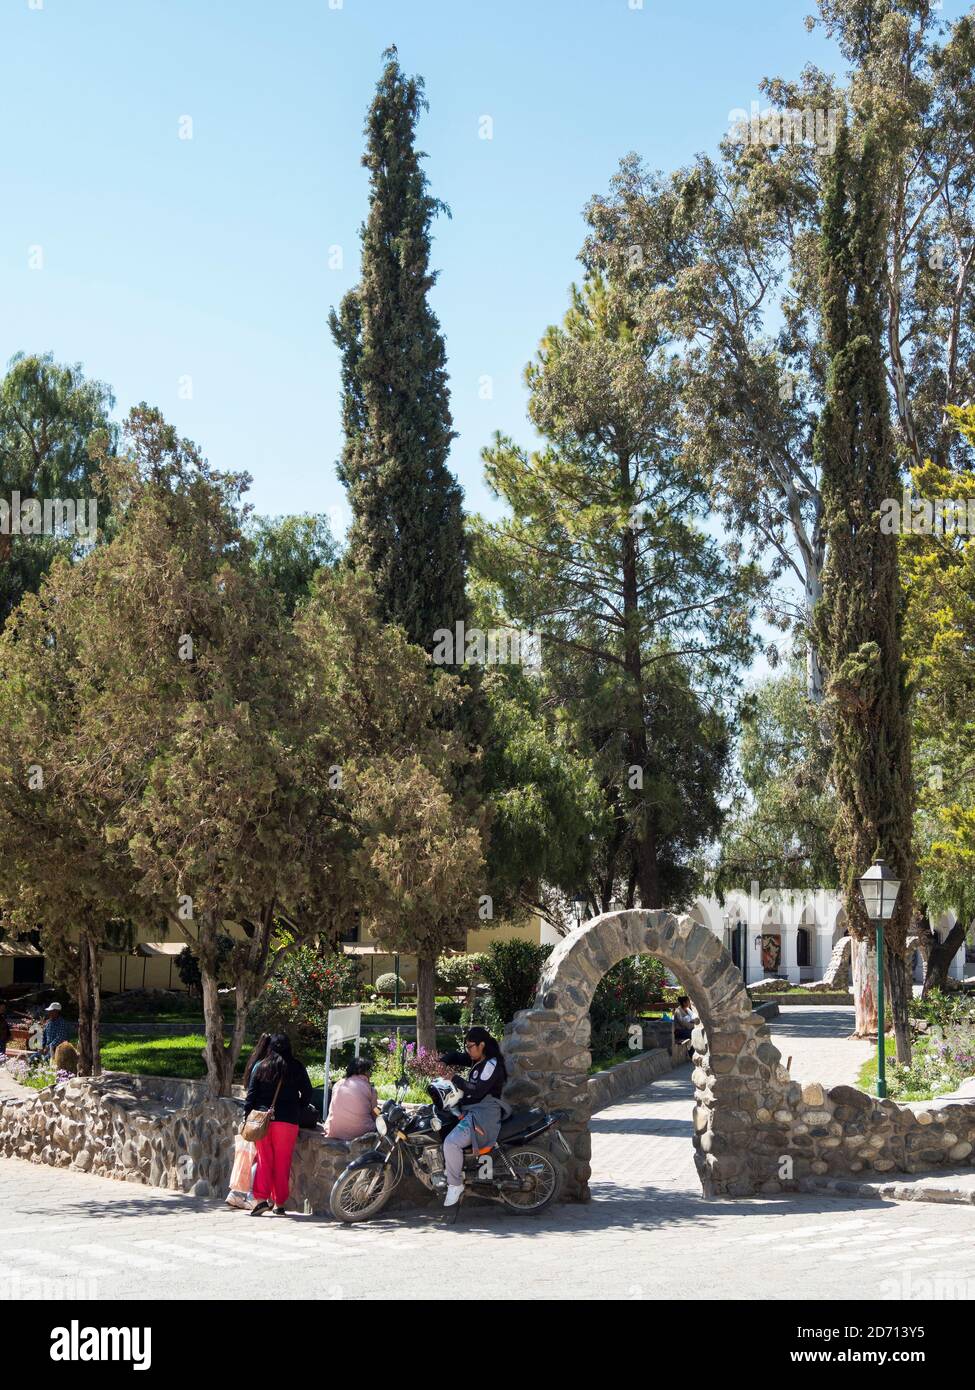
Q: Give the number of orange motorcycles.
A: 0